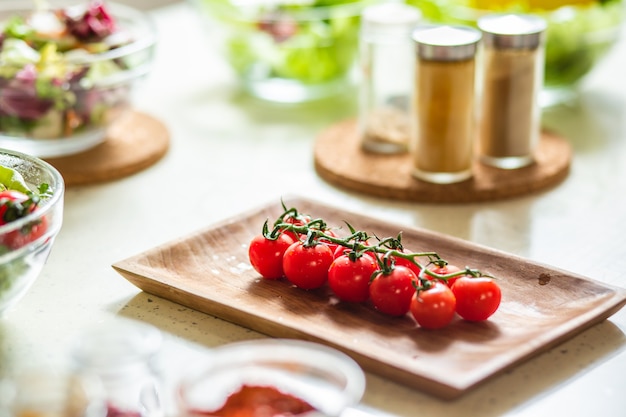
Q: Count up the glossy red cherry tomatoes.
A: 11